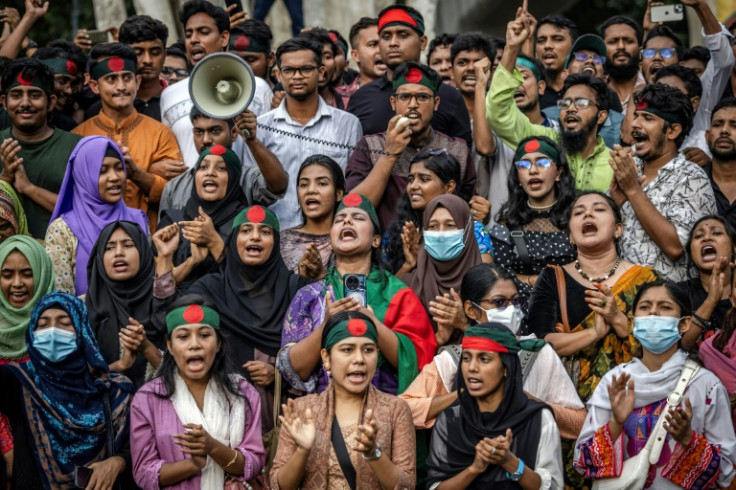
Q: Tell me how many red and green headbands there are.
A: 15